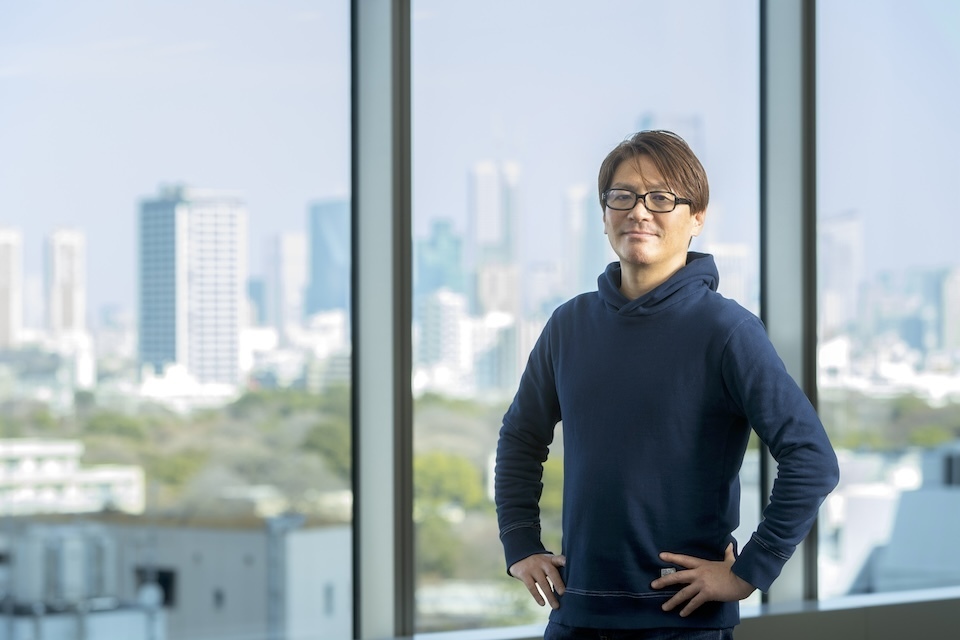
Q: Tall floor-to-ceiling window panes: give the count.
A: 3